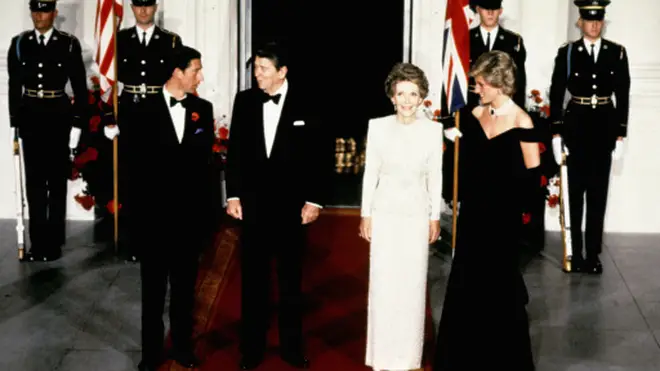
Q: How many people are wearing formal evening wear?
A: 4